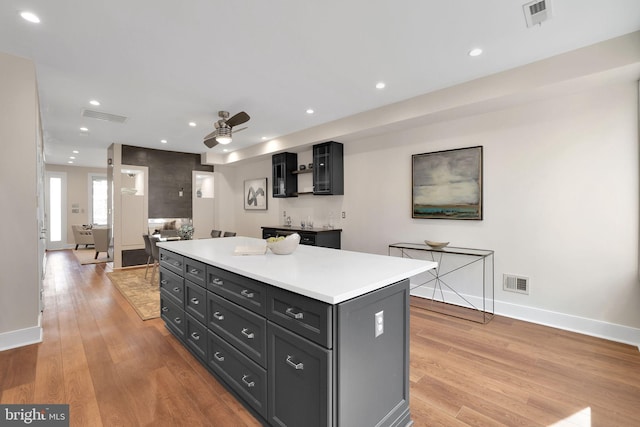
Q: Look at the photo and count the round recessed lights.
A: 13